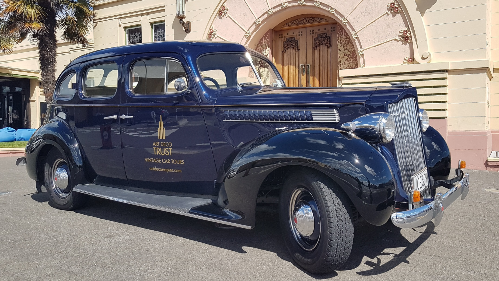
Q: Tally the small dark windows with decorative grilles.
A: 2